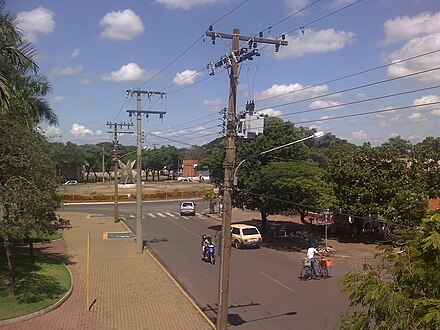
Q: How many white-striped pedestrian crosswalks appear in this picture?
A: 1